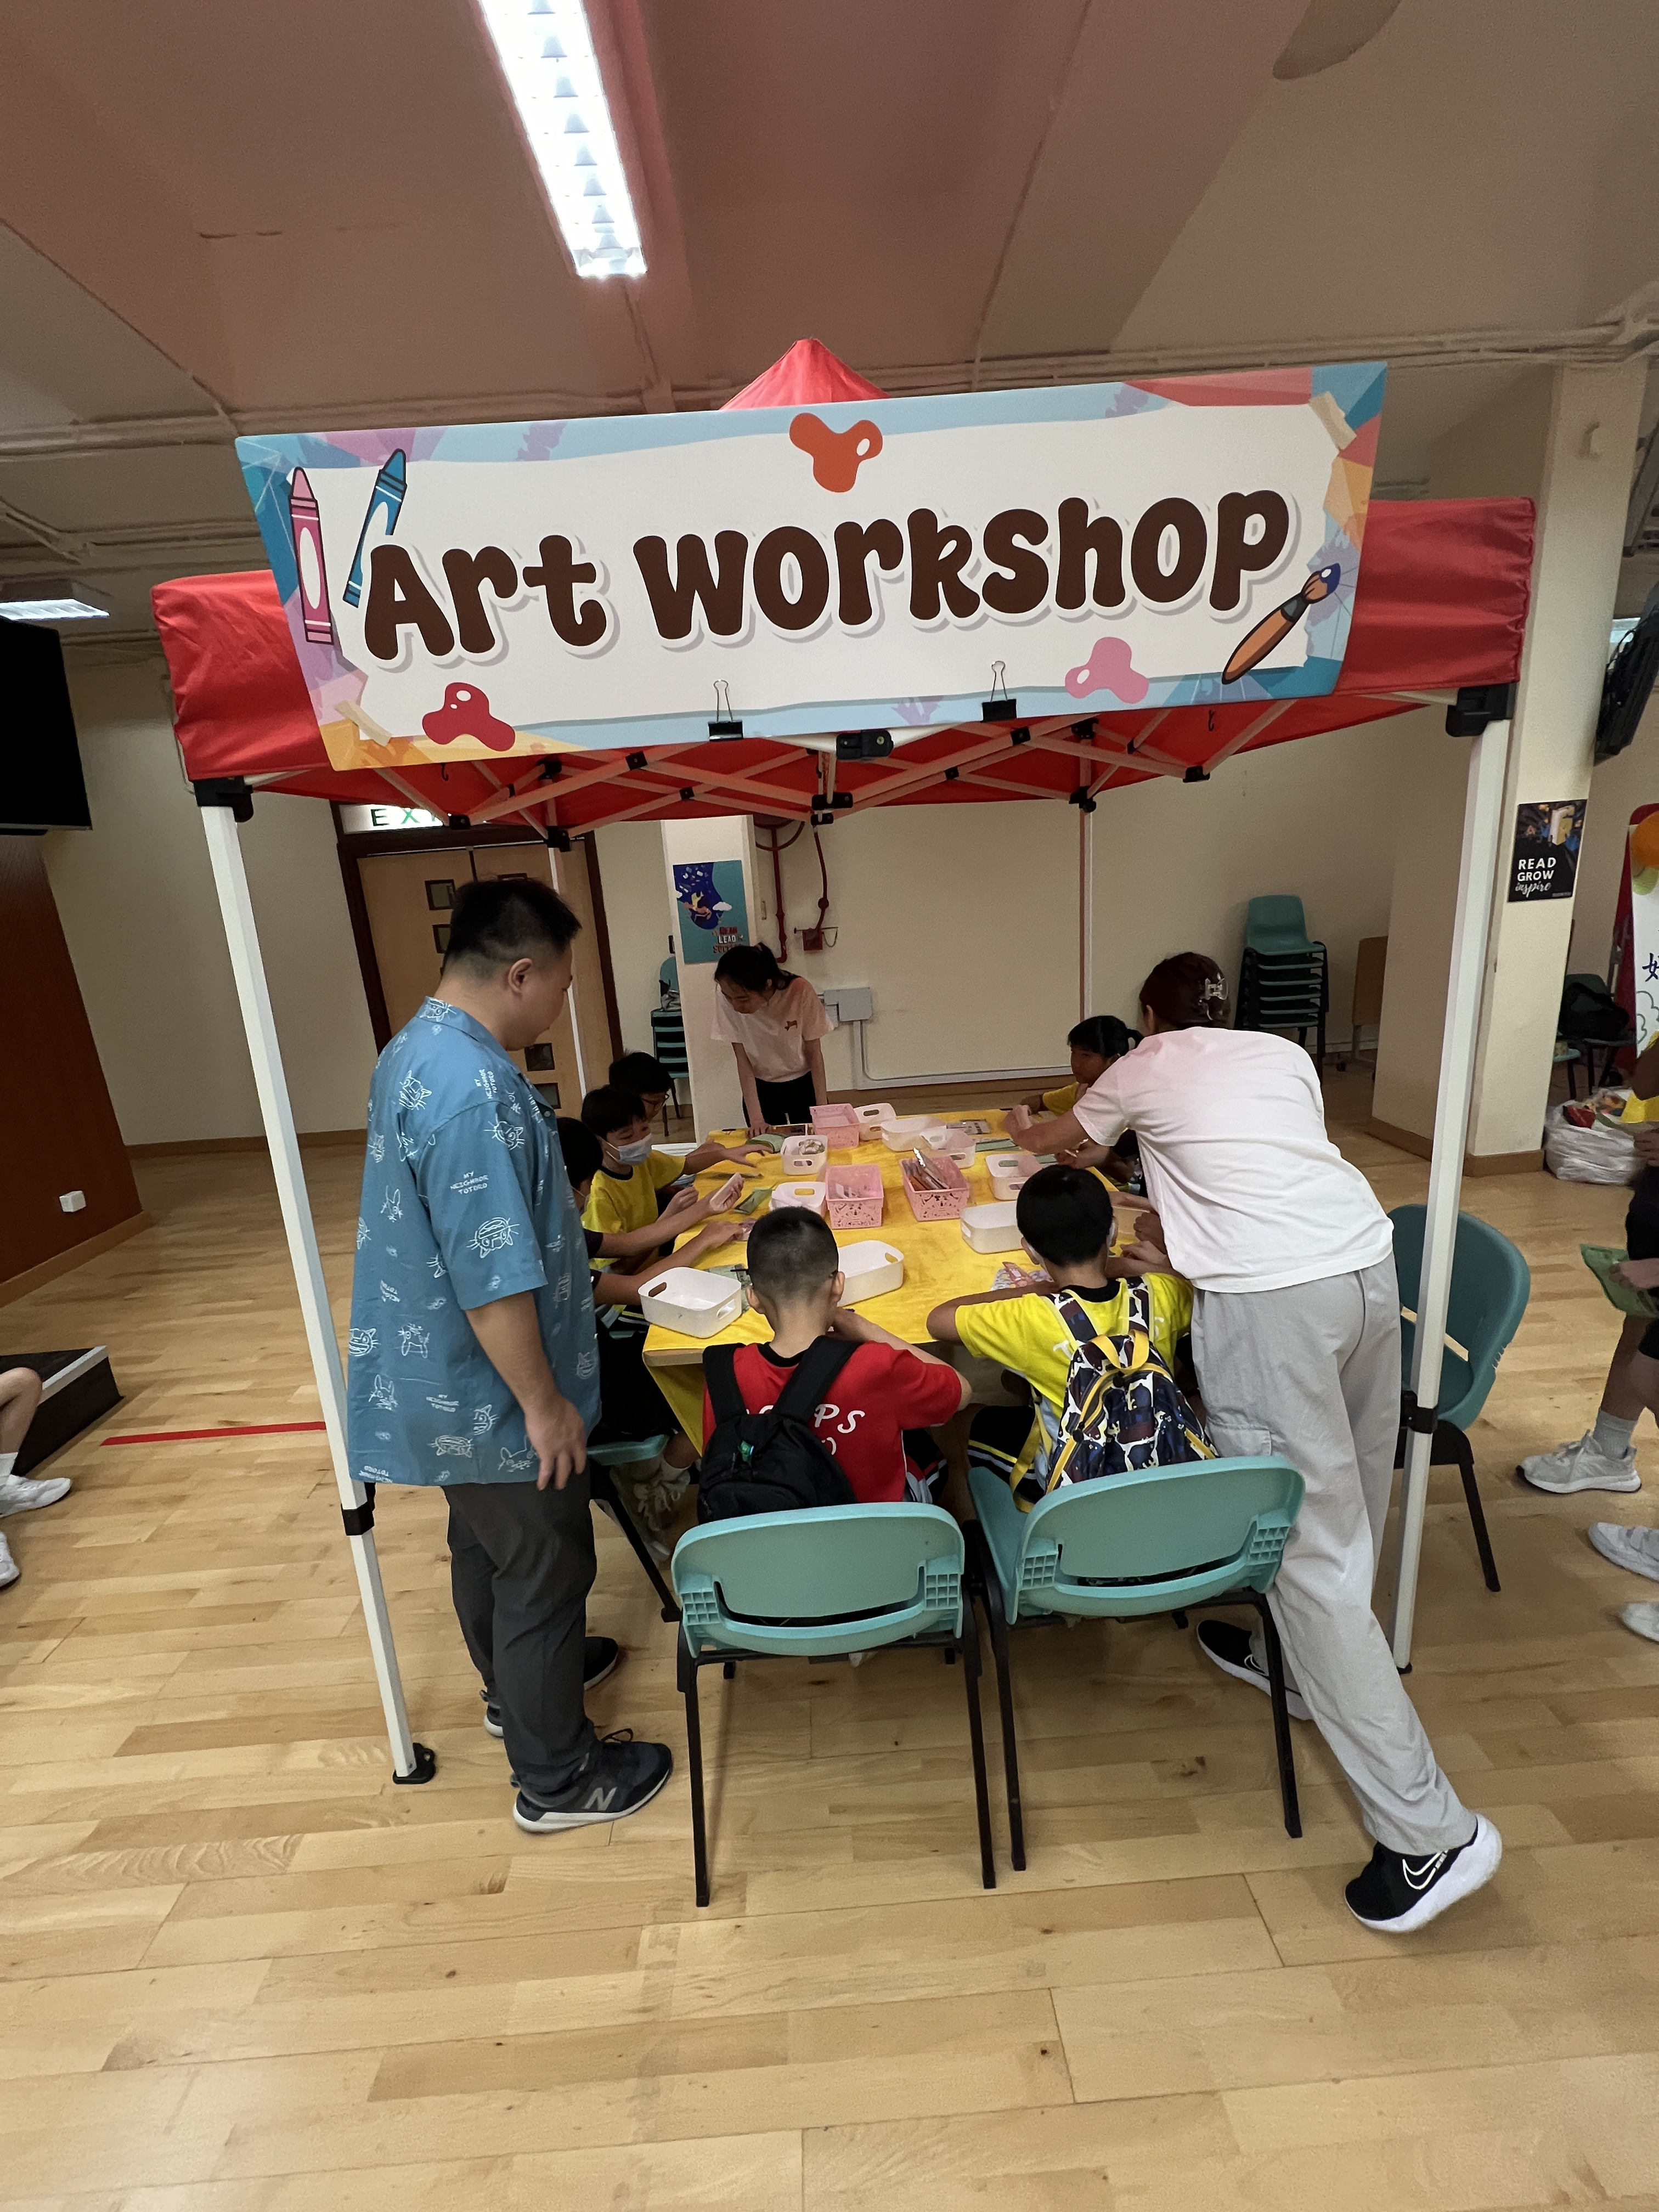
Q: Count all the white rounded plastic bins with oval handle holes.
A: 9